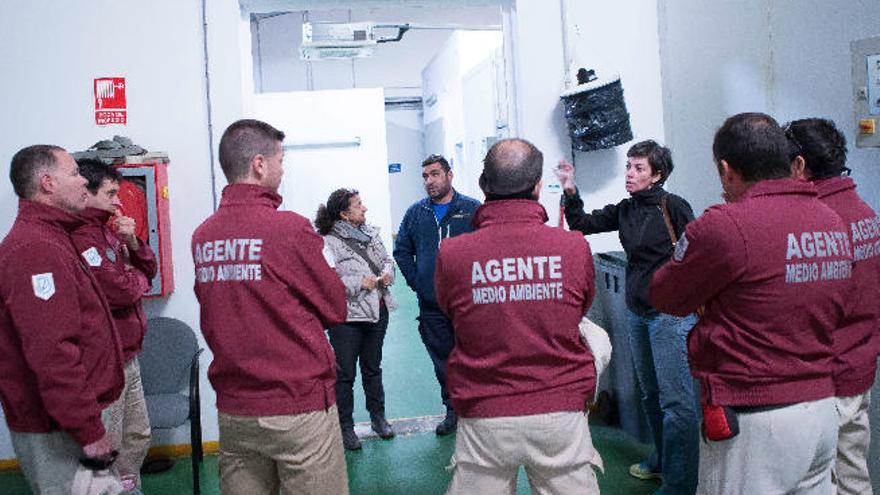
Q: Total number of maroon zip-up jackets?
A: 6